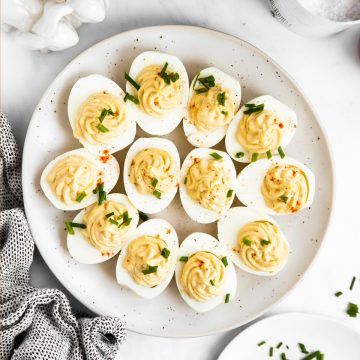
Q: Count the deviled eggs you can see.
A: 12